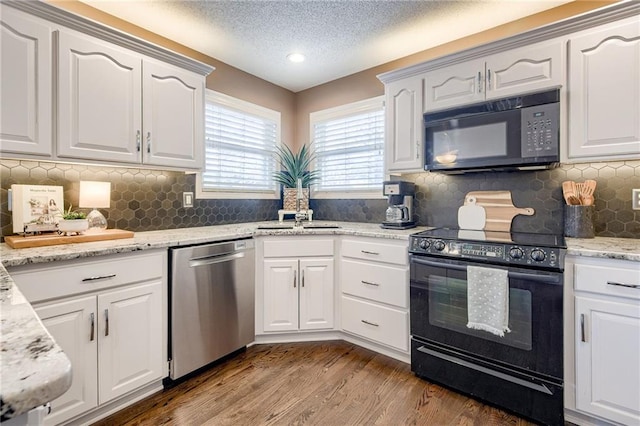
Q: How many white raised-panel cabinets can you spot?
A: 12